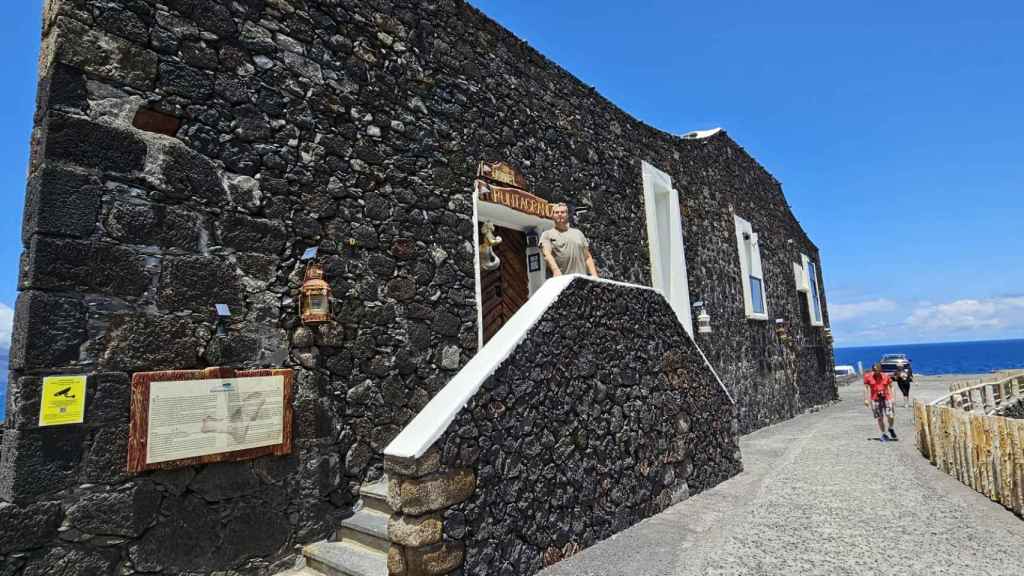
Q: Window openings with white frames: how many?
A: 3